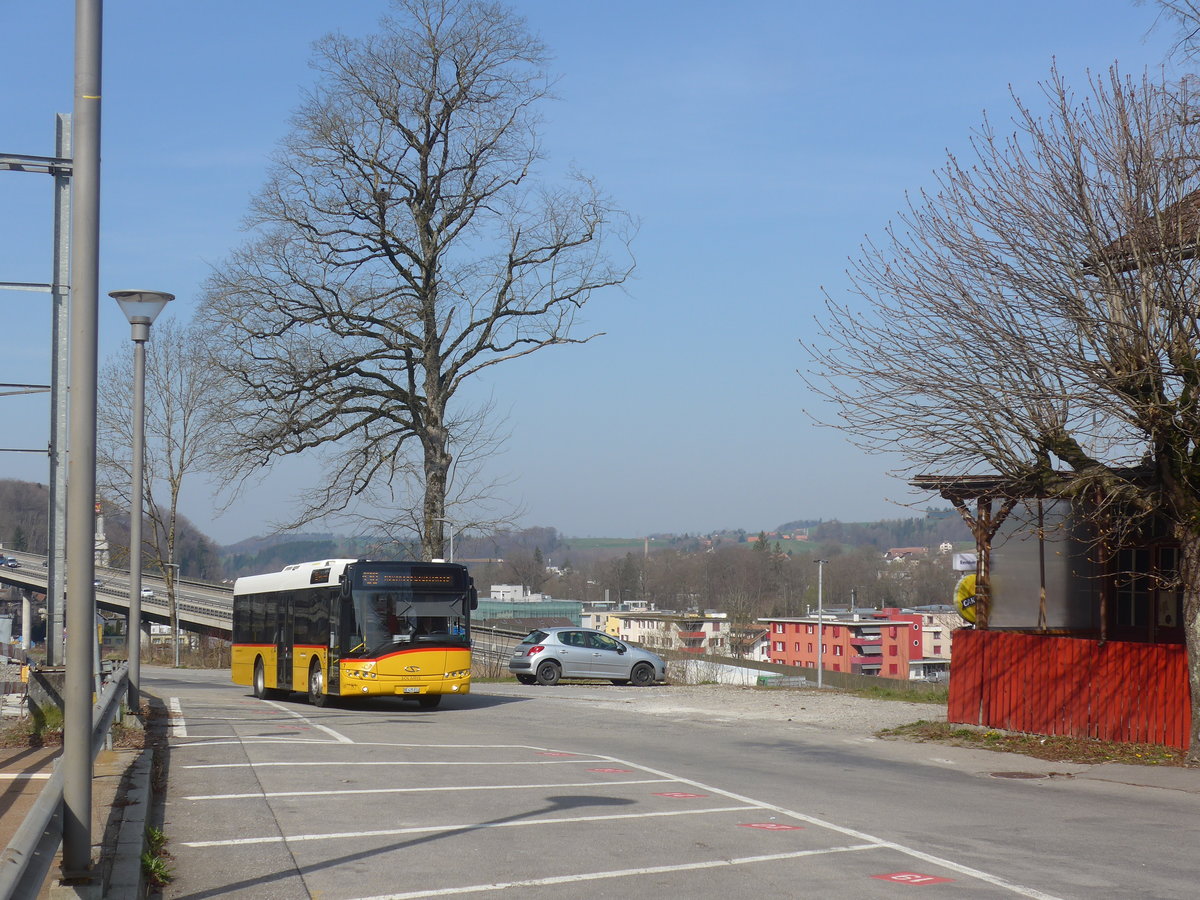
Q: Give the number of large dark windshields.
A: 1